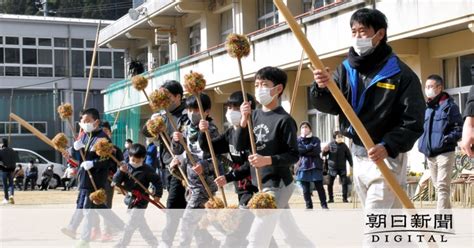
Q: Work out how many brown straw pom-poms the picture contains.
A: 12